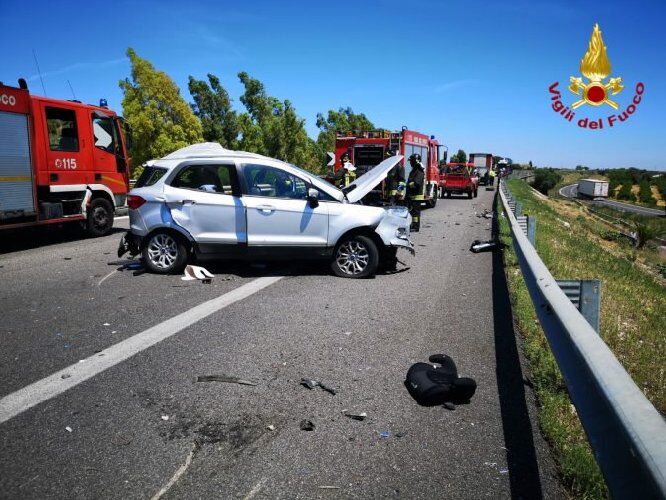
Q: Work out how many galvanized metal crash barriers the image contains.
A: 1